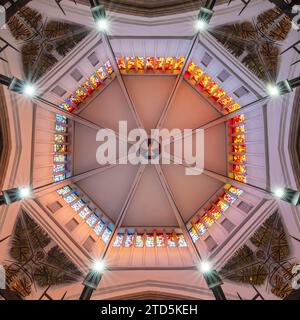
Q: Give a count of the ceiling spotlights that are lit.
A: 8